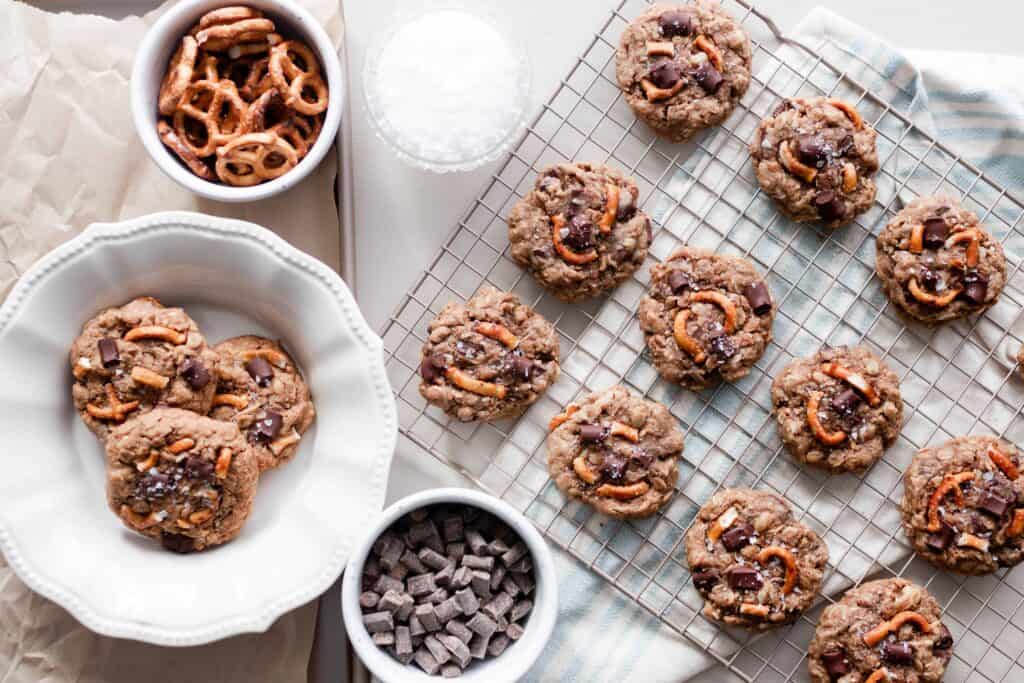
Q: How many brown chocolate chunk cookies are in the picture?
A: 14